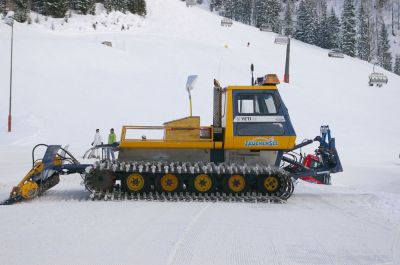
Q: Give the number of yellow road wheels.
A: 5